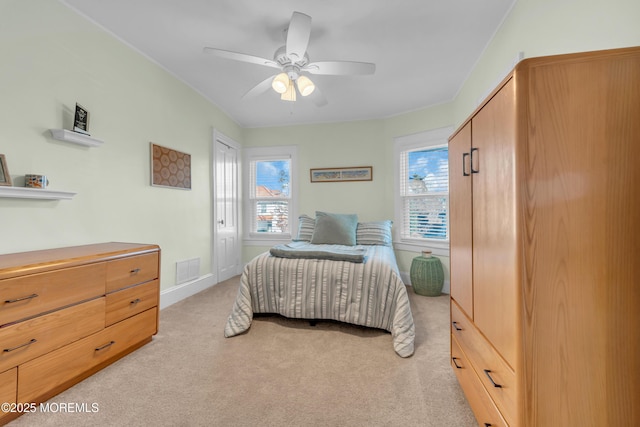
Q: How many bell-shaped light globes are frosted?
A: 3